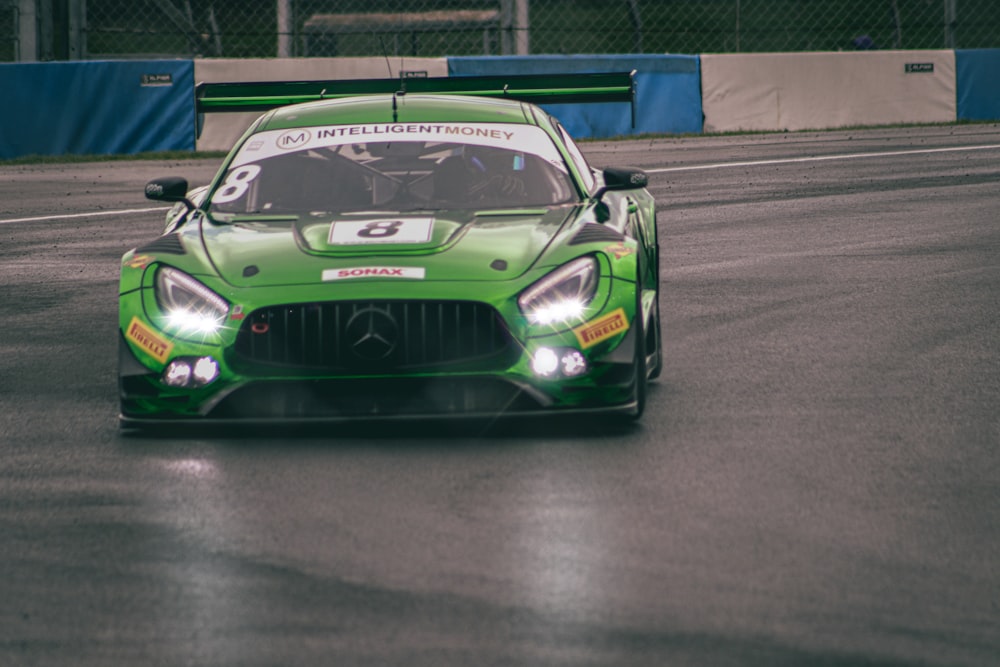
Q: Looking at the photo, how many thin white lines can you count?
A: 1